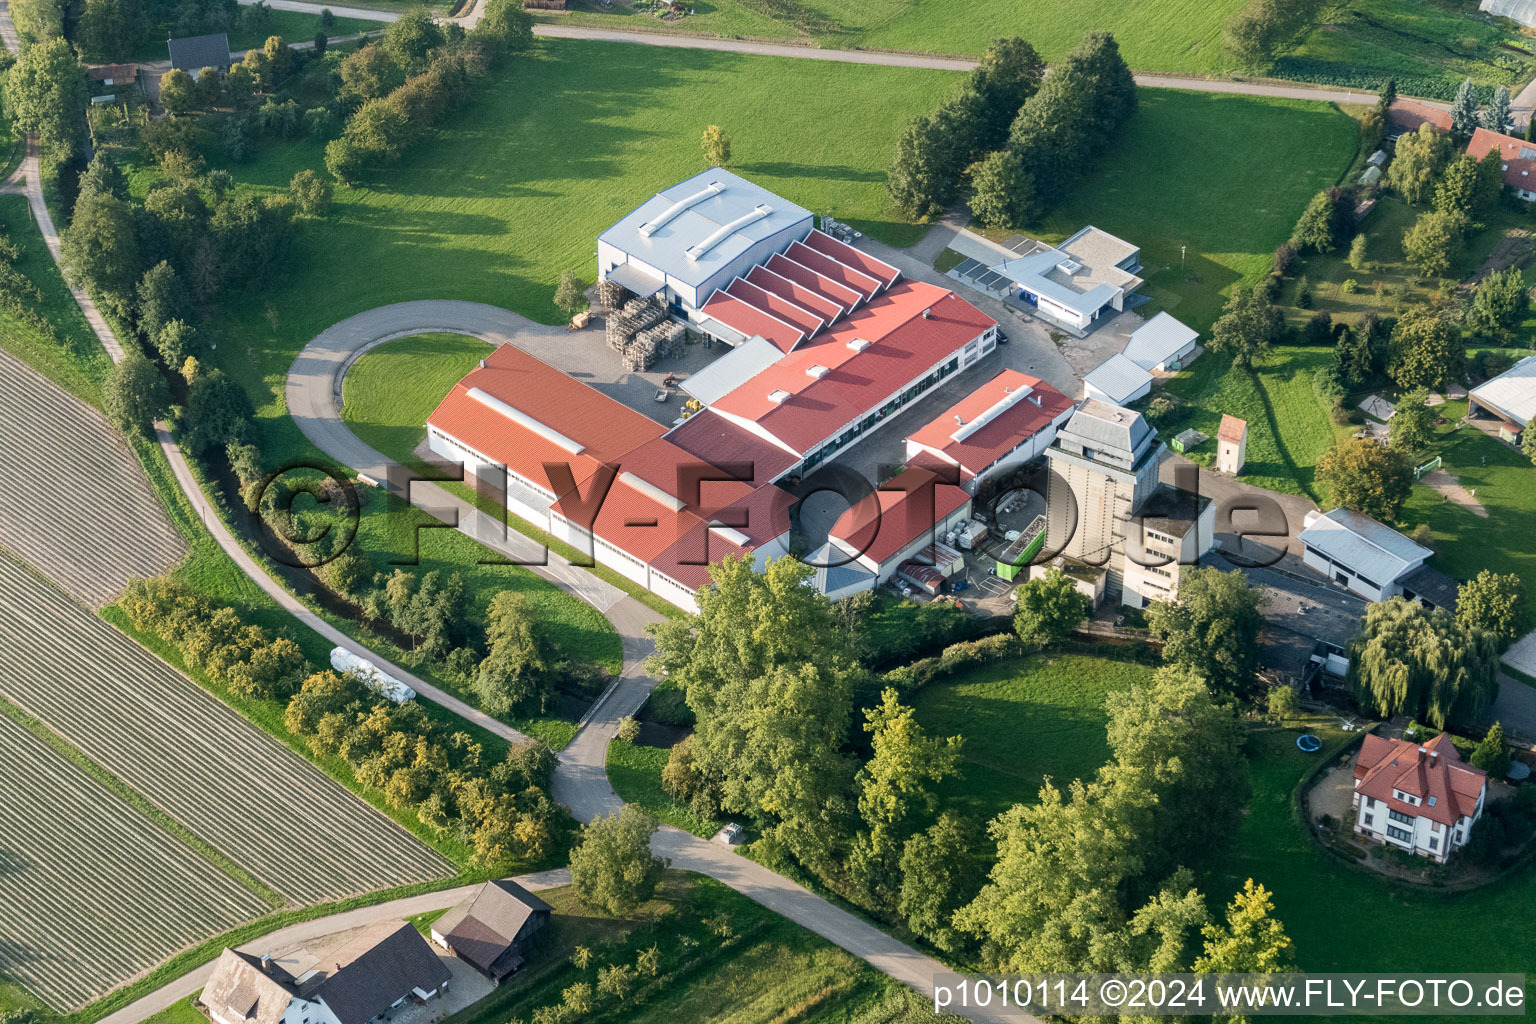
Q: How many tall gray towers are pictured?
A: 1